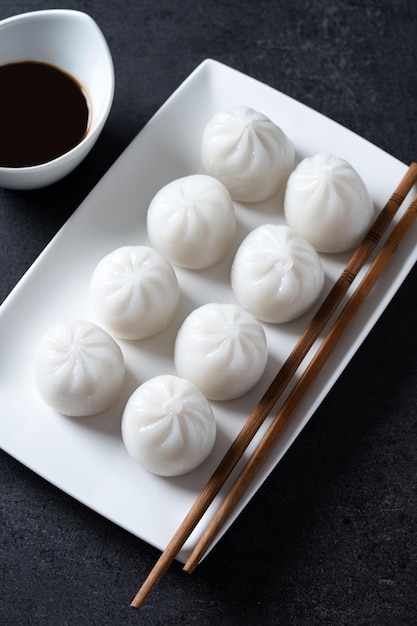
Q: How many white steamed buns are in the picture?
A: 8